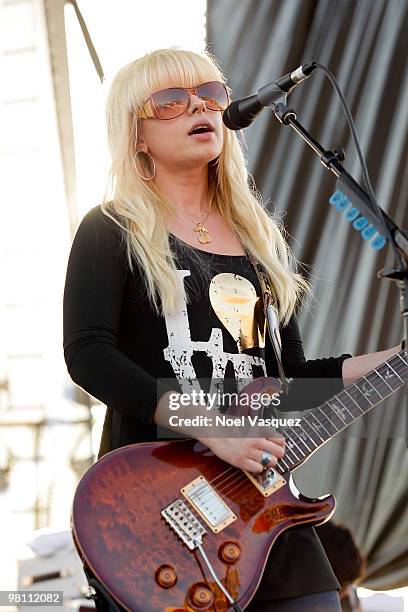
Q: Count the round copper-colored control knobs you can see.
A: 3